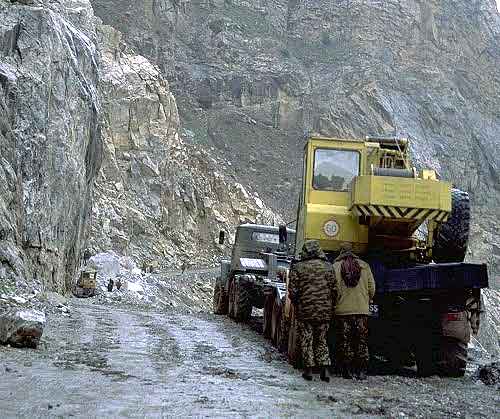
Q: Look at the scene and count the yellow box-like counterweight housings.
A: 1